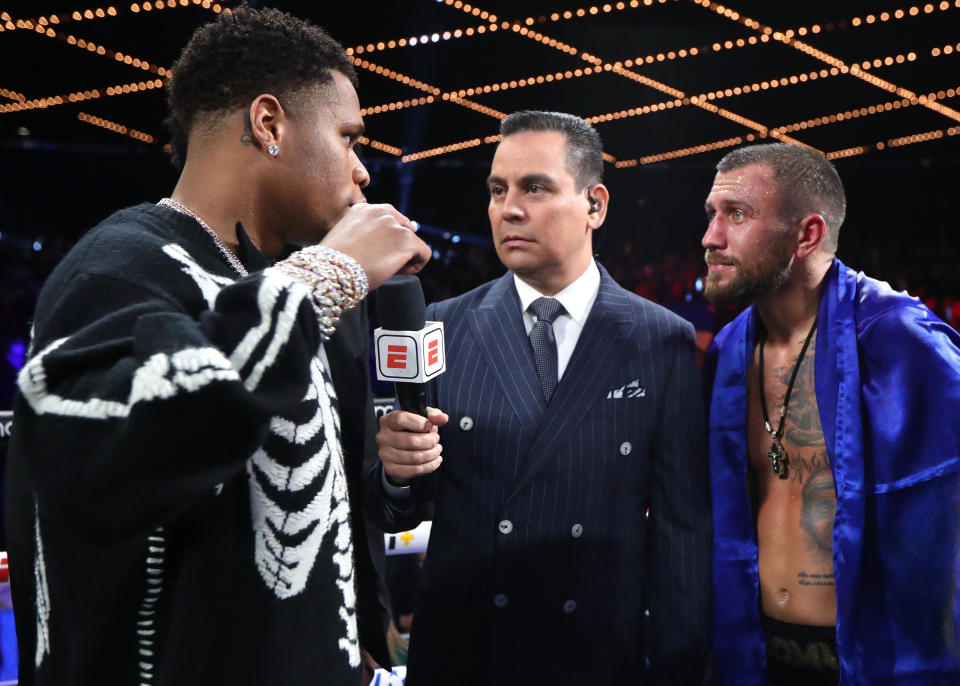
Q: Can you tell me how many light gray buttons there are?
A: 6